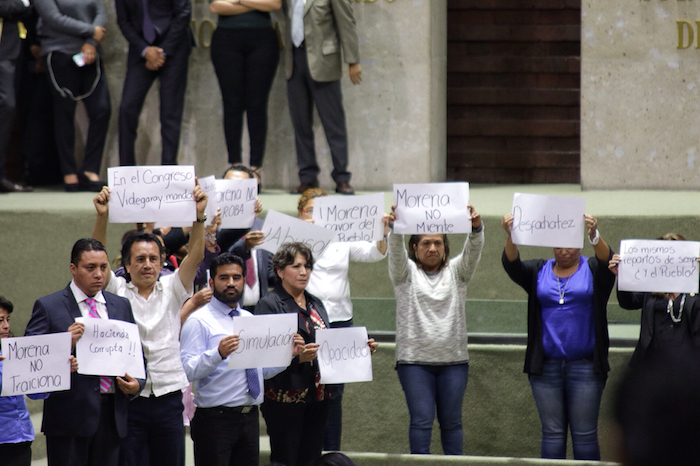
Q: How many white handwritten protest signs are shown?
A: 12